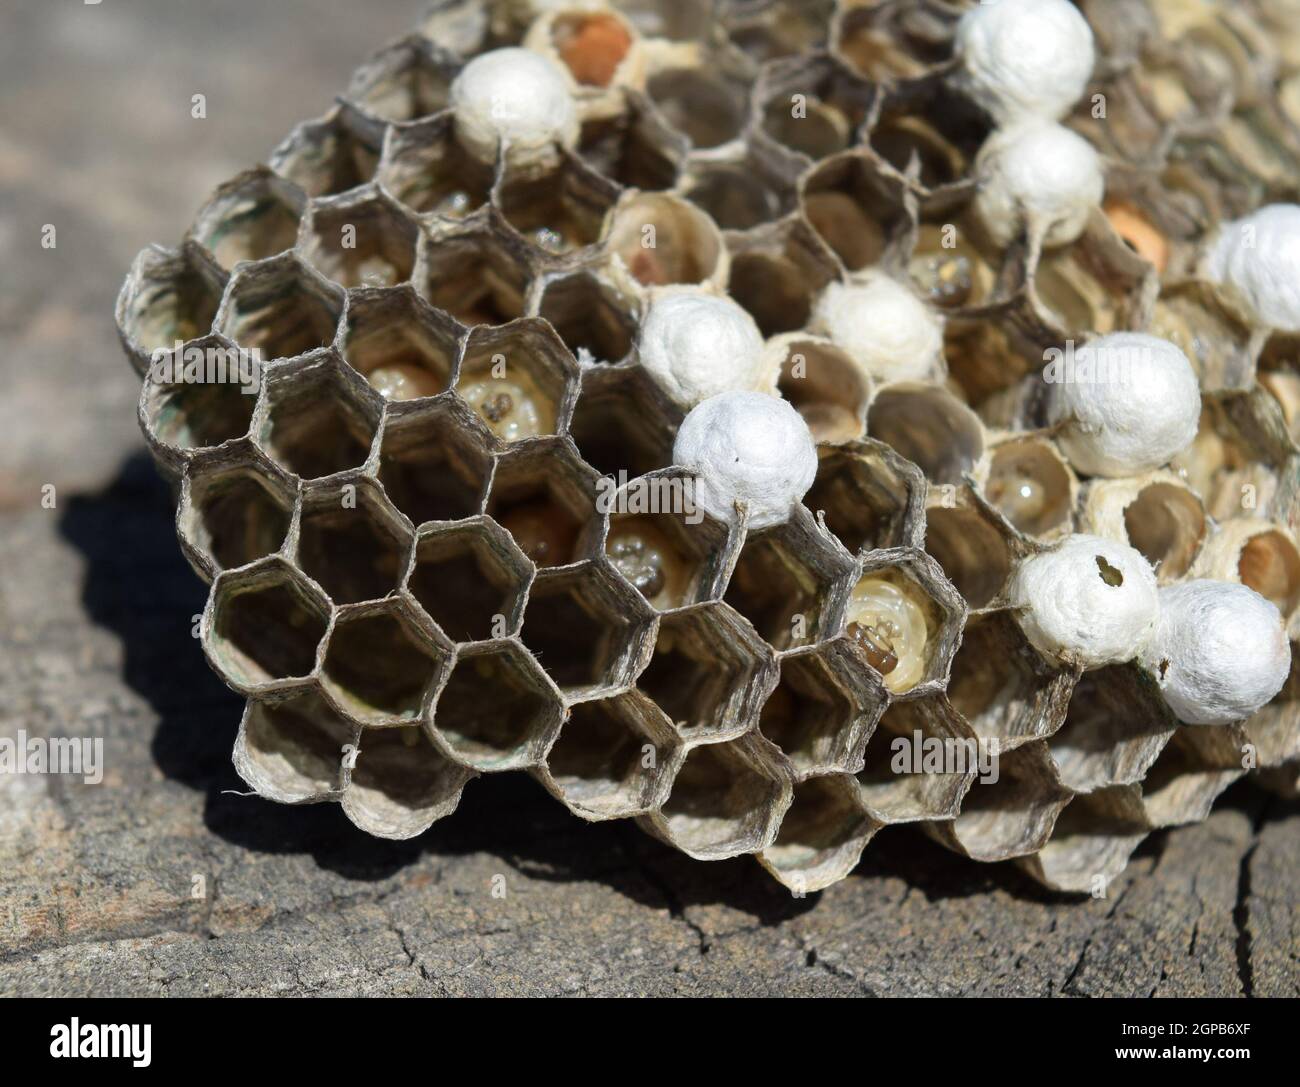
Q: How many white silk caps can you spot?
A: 10